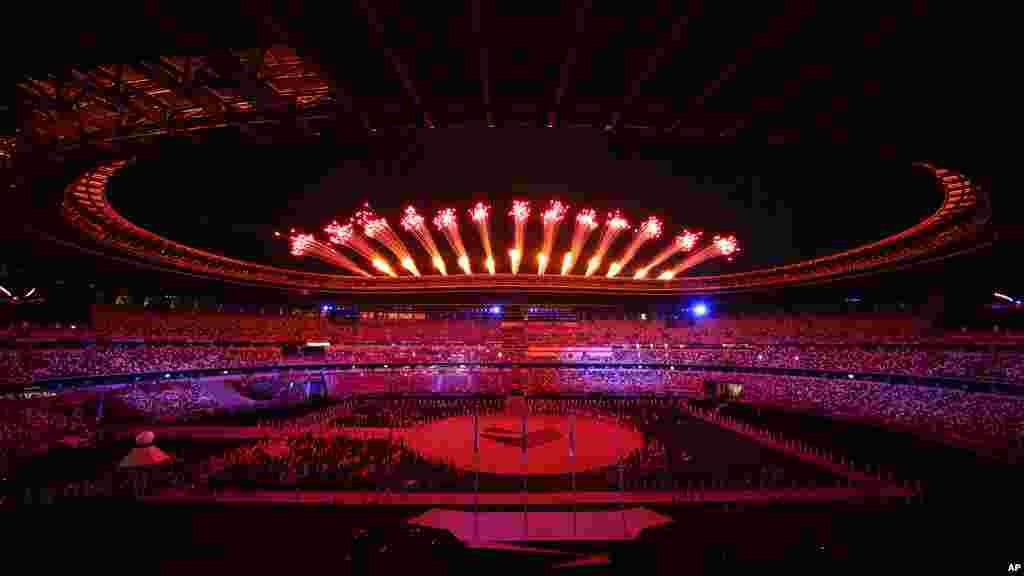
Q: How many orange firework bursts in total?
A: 13